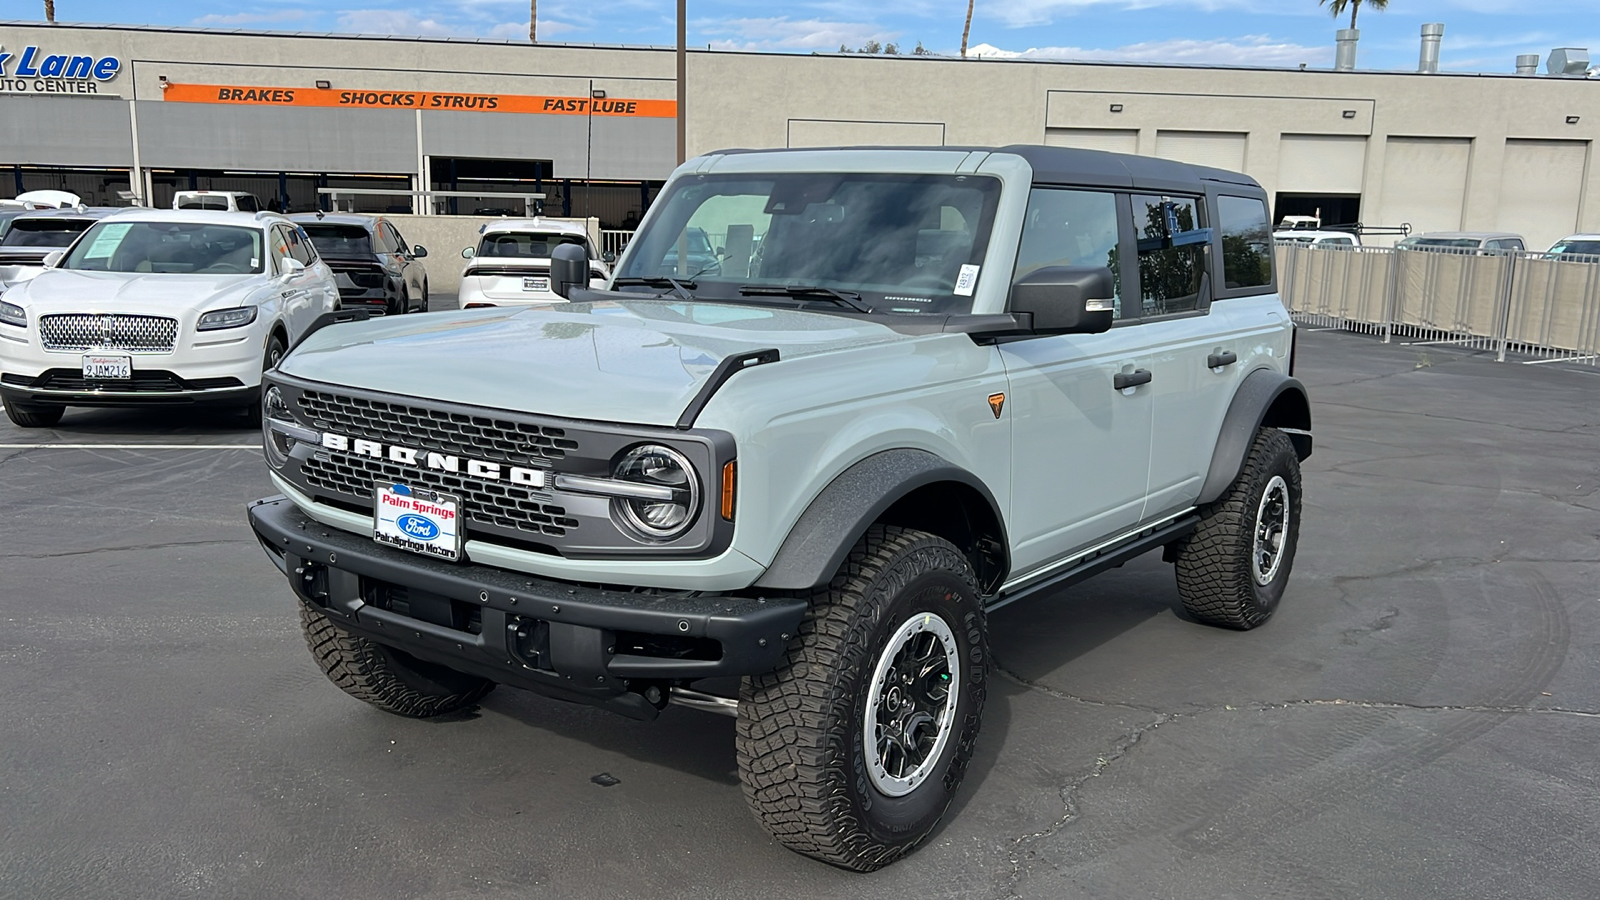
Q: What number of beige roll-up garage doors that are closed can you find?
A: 4